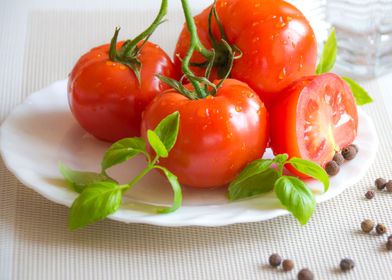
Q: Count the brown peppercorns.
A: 13